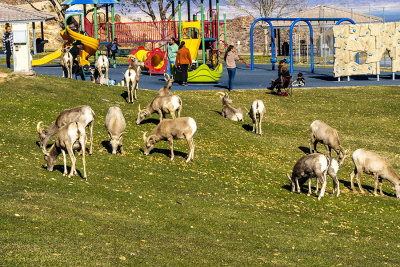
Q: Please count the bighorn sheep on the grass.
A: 15